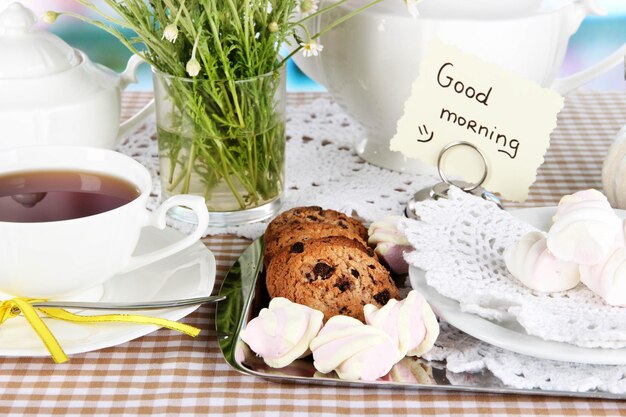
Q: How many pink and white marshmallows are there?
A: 7